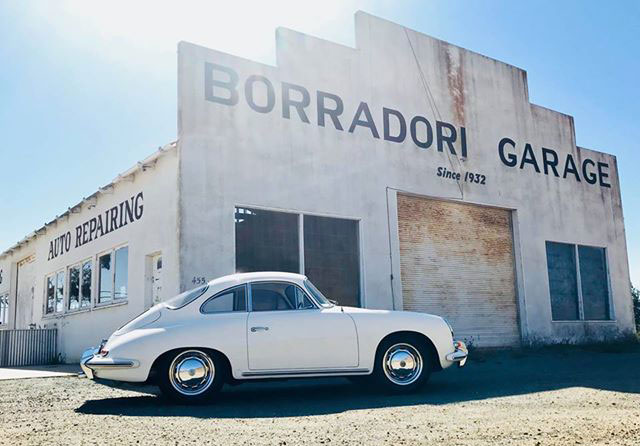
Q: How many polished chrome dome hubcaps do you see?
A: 2